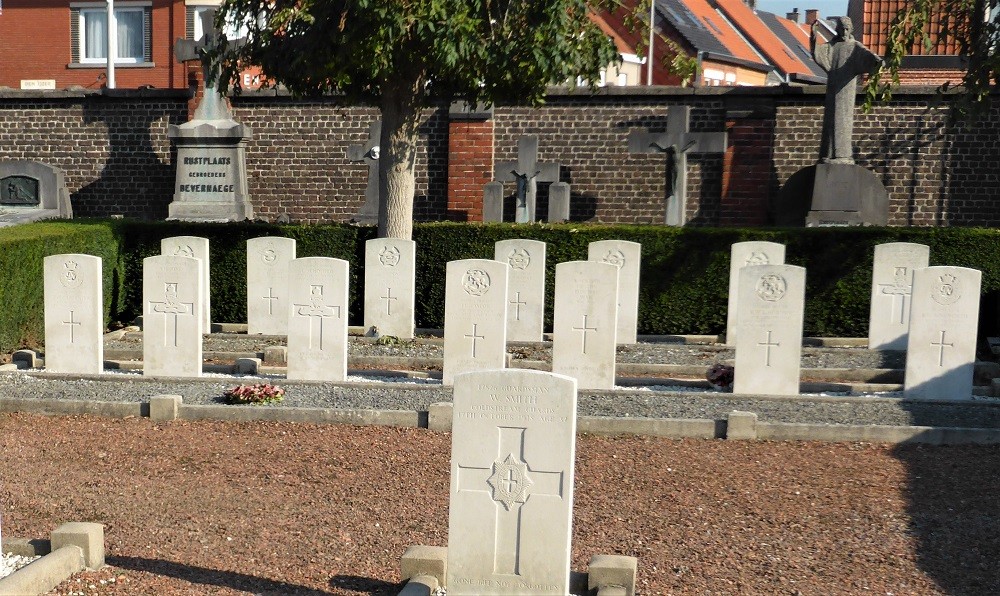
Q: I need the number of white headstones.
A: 15